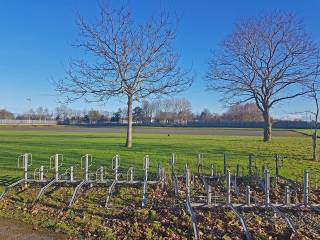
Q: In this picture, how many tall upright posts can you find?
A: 14